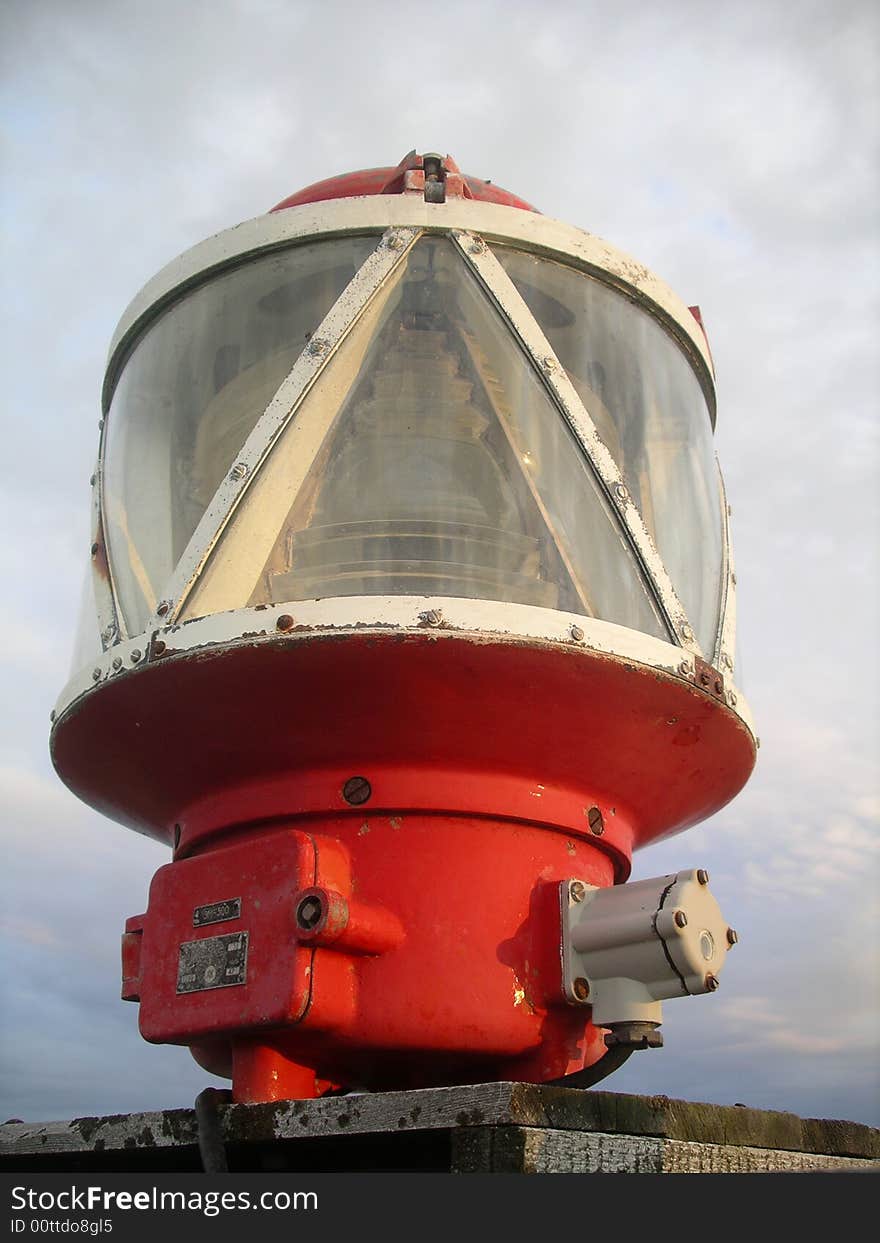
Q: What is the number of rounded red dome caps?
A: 1